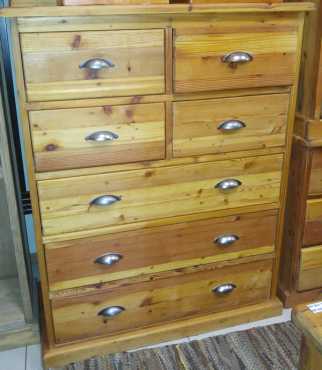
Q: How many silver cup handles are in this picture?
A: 10